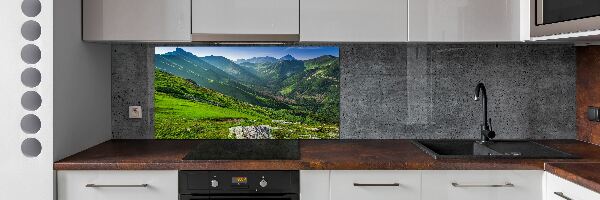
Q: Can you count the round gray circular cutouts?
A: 7